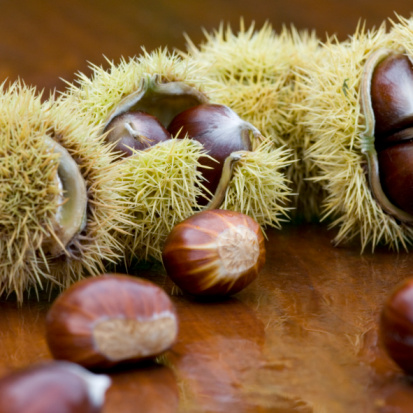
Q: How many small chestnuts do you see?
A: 8